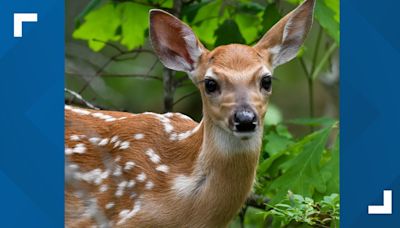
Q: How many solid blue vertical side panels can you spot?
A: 2